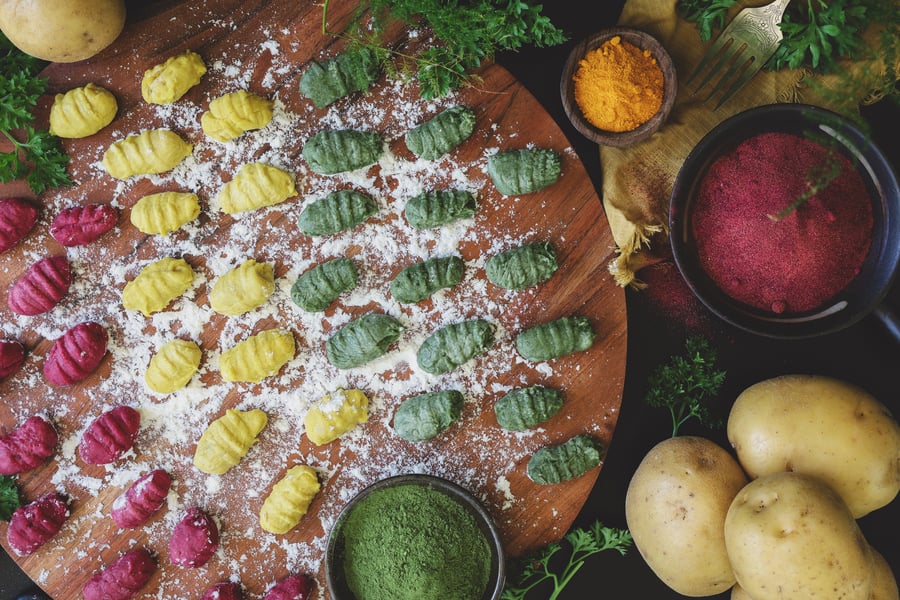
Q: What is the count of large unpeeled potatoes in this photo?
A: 5